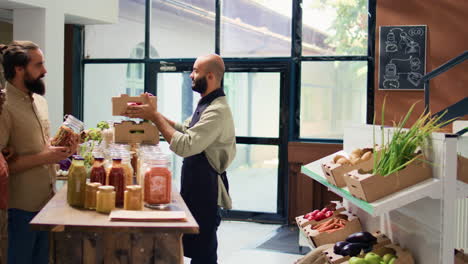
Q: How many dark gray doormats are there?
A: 1